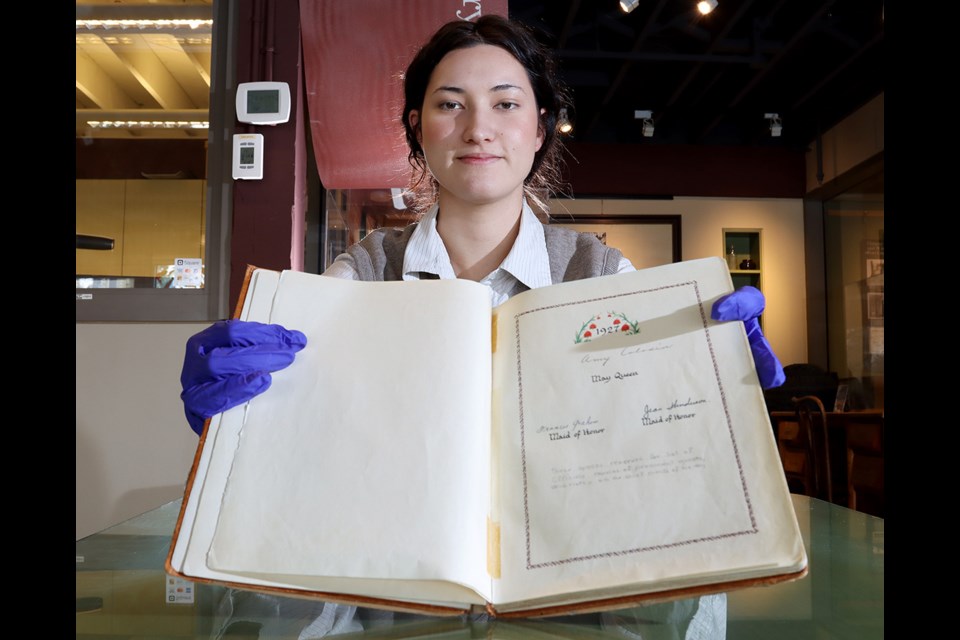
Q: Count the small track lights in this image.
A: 5